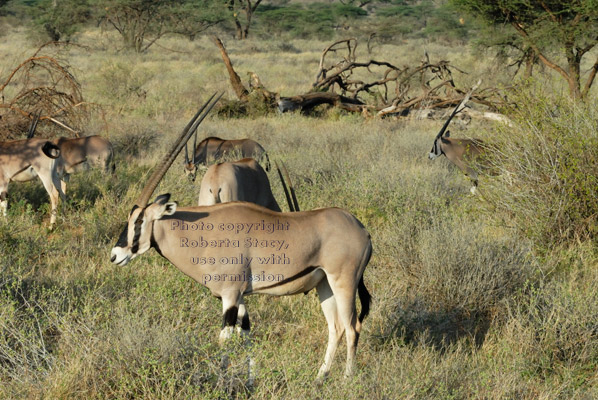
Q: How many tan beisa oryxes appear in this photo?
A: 6